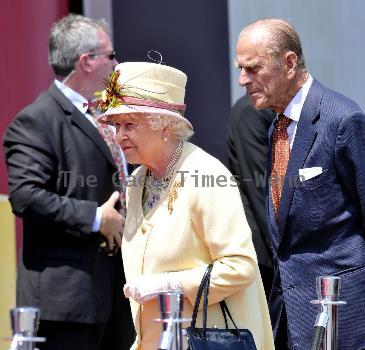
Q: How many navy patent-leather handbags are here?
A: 1